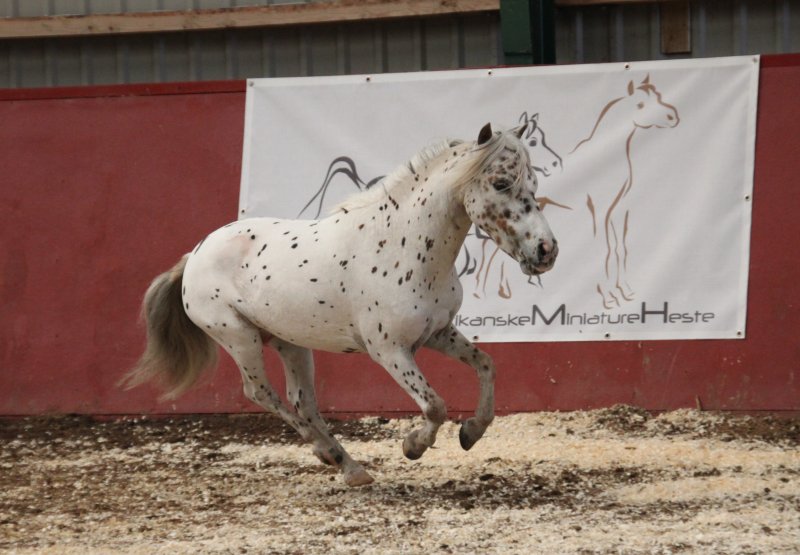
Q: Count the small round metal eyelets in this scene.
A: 10